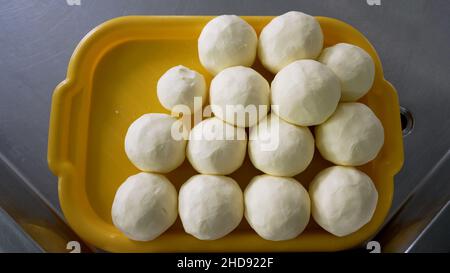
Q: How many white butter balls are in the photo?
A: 14